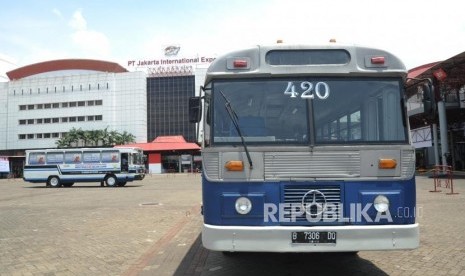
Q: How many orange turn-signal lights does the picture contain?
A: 2